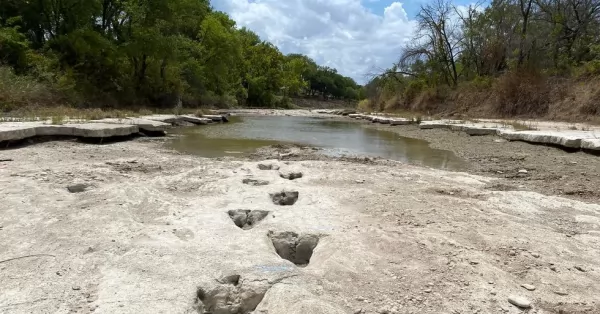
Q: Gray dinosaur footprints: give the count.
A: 7